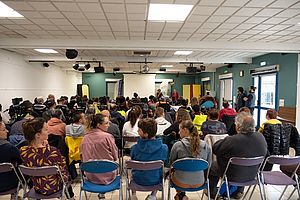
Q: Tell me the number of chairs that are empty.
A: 1